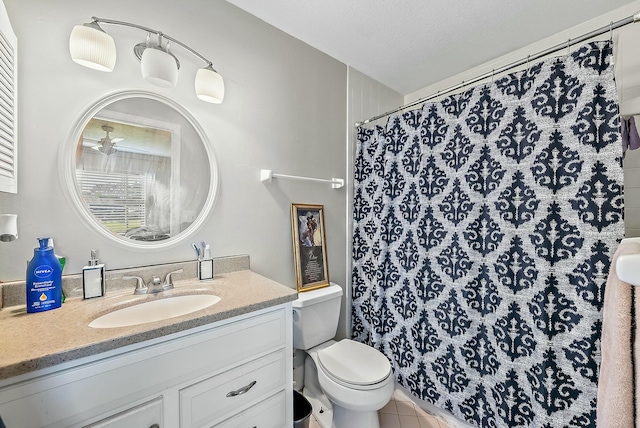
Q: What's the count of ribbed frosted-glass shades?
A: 3